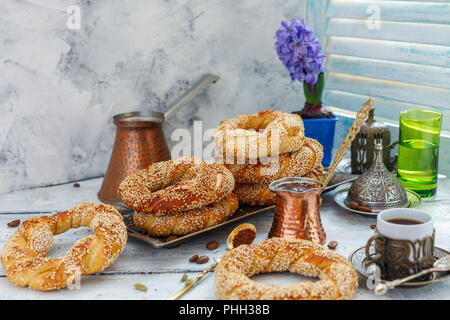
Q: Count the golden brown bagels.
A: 7